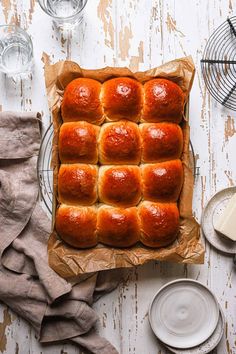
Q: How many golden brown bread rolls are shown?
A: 12